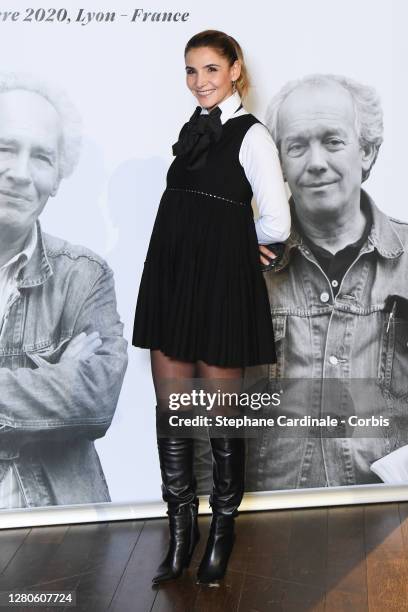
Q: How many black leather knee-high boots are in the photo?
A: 2